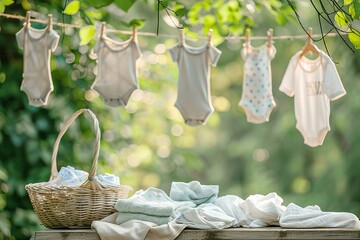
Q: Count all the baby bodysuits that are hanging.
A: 5